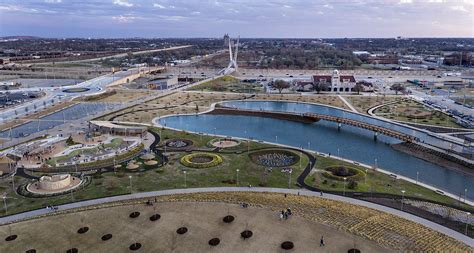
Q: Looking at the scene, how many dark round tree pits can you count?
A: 14